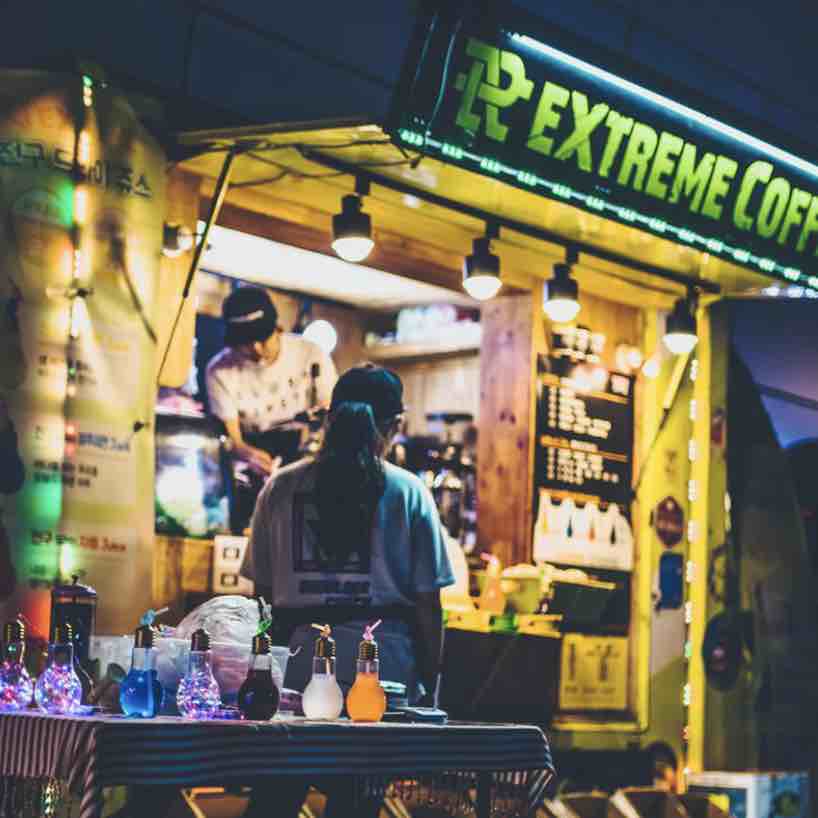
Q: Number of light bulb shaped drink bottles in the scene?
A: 7